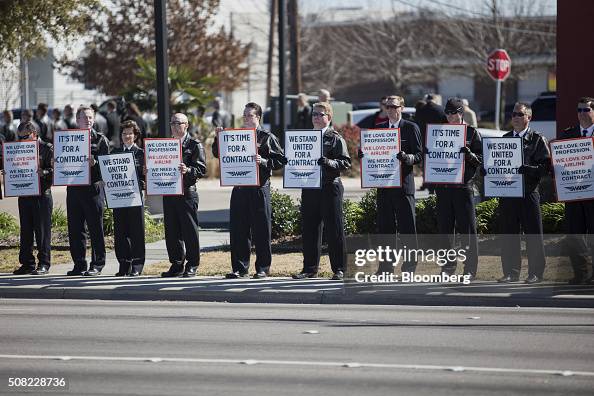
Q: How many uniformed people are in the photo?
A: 10